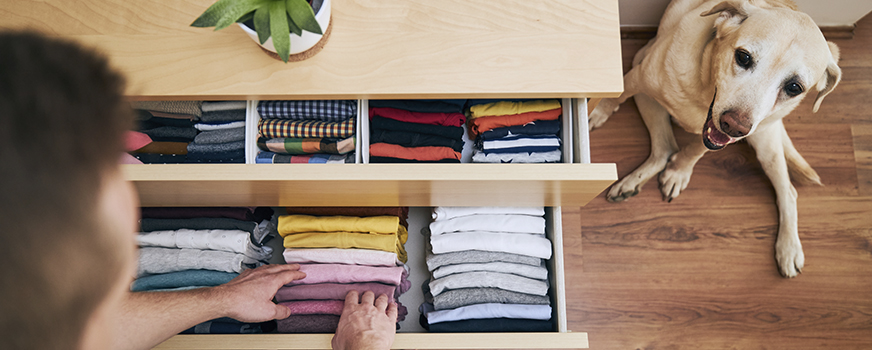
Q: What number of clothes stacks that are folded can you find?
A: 8